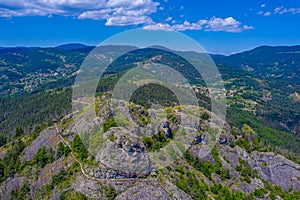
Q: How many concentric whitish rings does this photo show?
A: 2